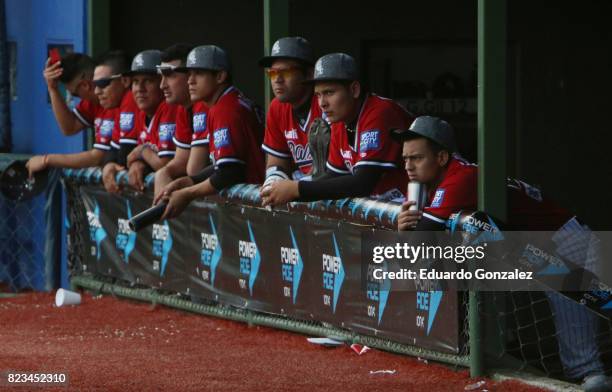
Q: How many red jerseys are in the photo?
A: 8